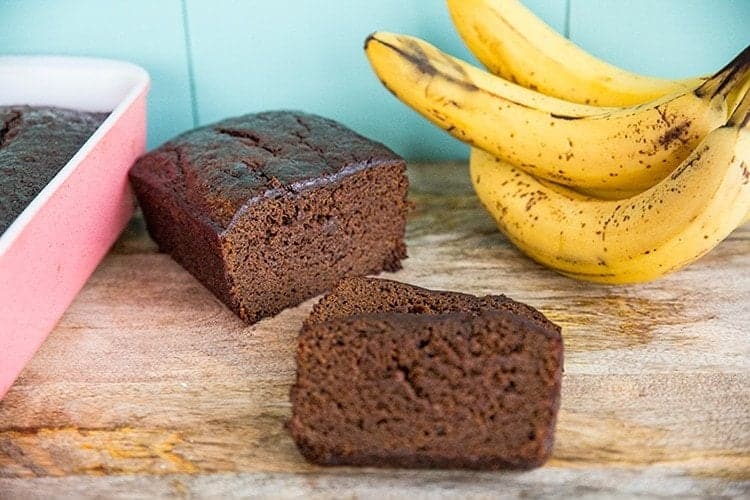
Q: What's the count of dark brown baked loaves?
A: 2